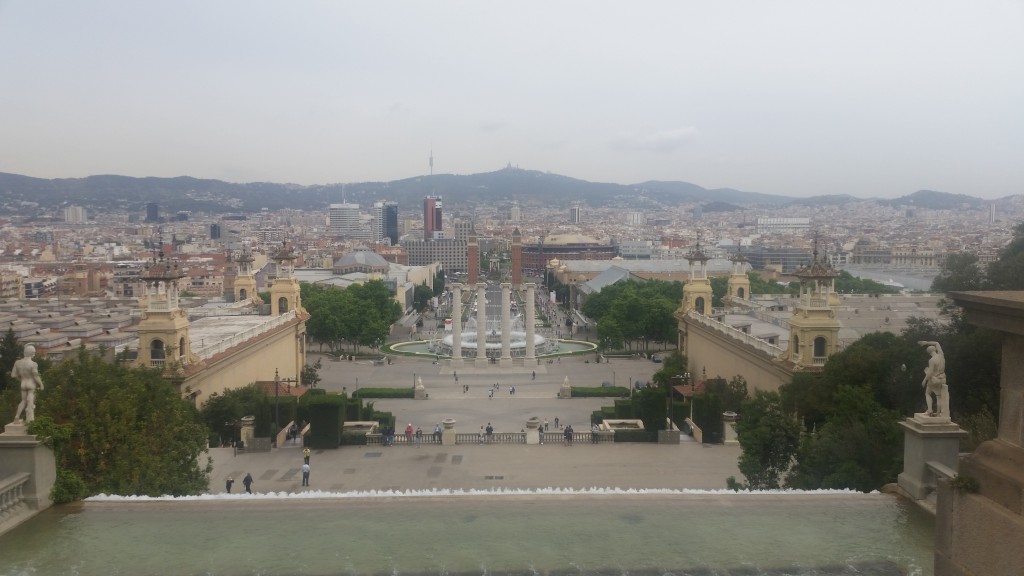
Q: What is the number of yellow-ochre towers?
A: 6